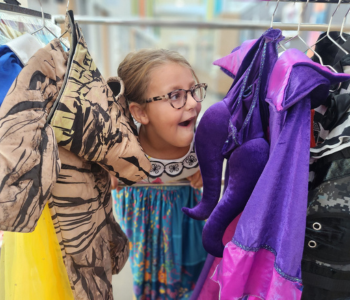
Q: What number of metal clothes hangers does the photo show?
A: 6